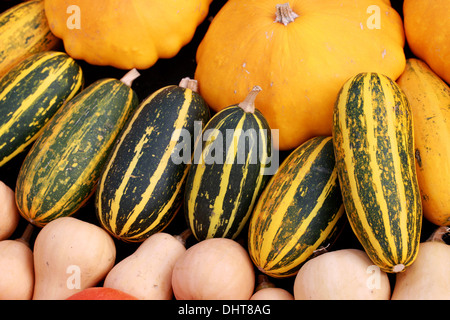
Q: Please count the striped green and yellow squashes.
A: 6